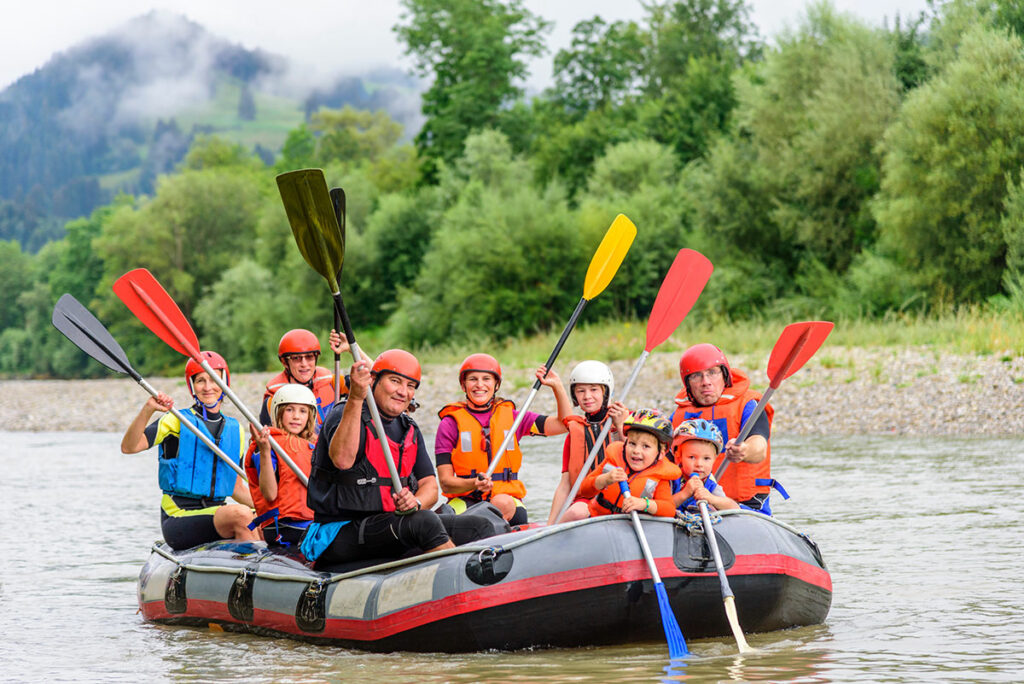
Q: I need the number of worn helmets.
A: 9